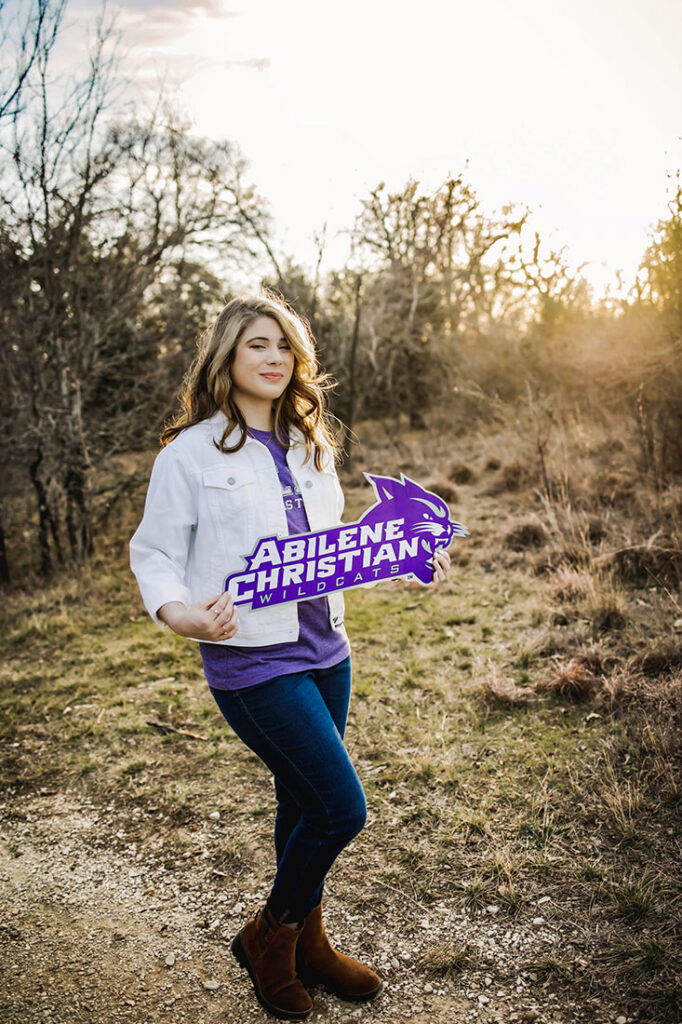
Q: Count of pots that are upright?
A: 0